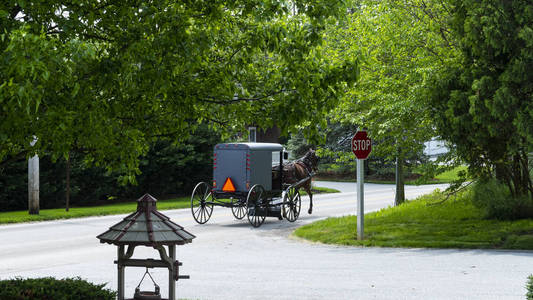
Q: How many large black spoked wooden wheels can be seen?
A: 4